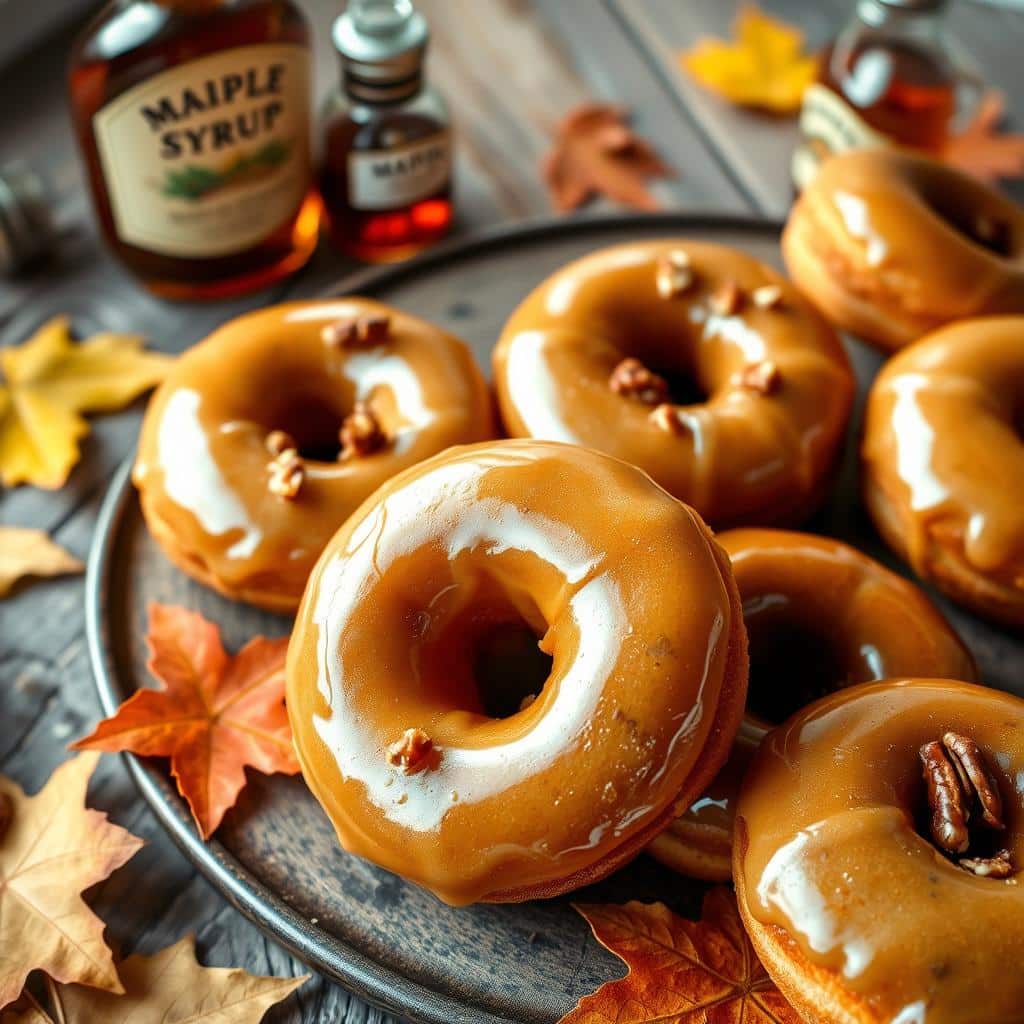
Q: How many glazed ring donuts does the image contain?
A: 7